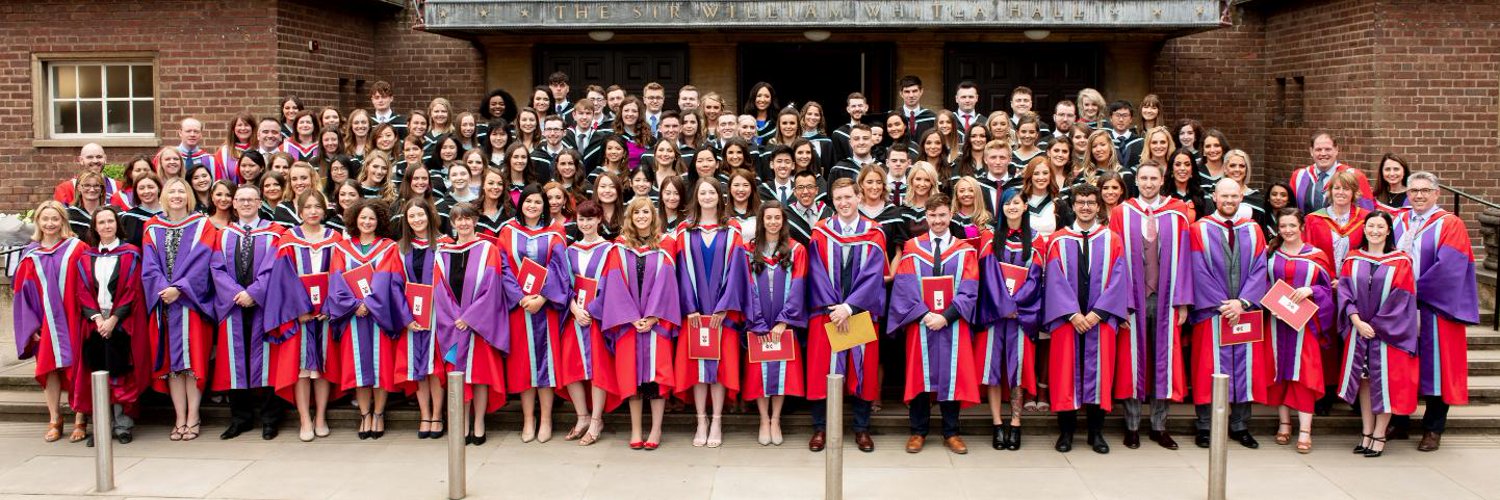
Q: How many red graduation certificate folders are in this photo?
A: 11